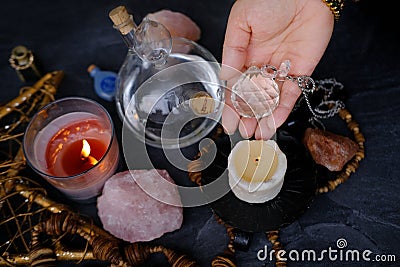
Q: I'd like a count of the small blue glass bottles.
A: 1